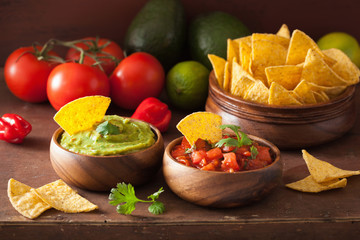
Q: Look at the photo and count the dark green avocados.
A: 2